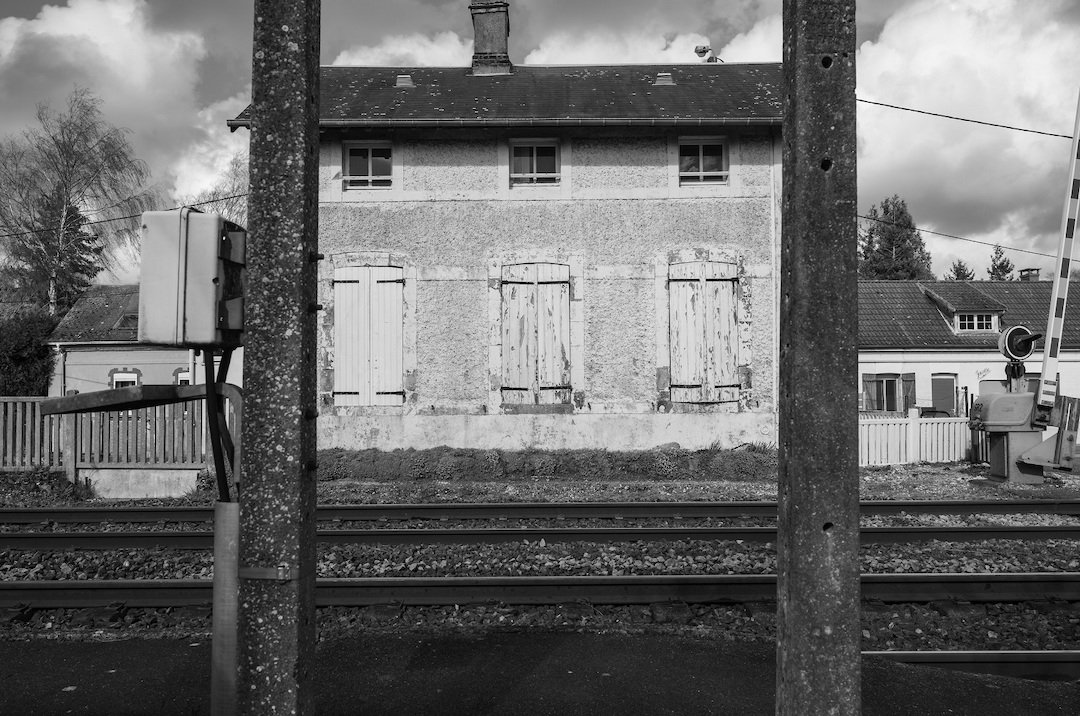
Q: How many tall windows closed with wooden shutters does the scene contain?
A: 3